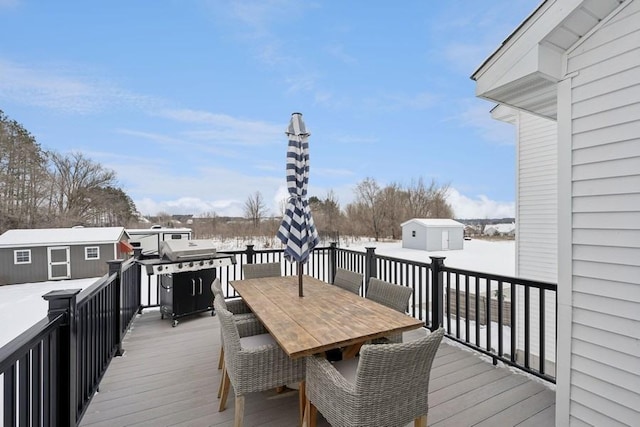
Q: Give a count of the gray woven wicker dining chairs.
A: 6